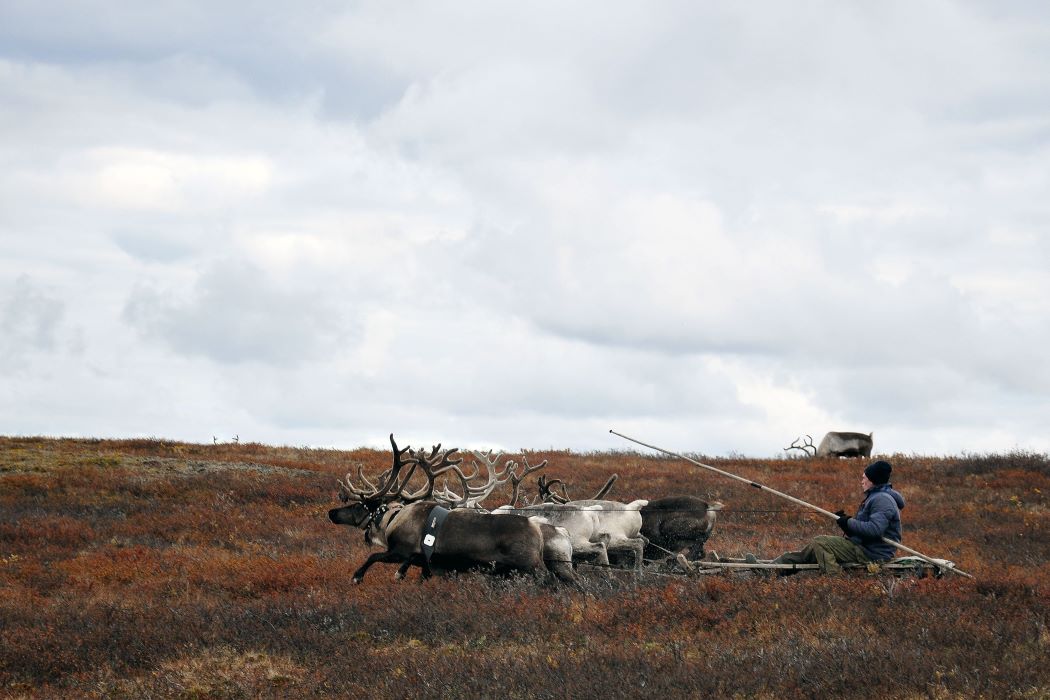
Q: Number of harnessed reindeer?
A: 5